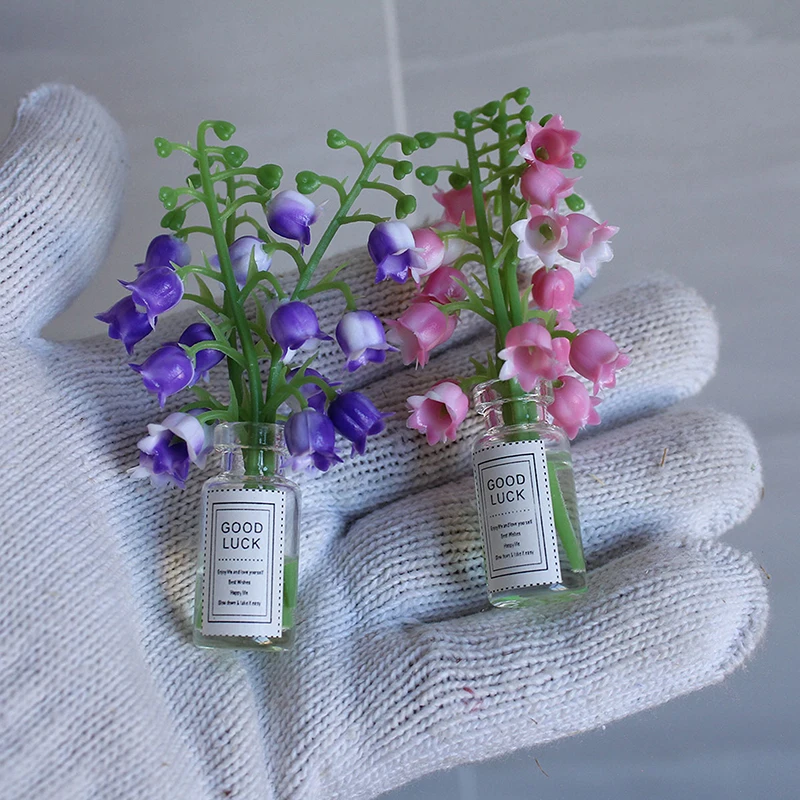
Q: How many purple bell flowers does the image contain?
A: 14